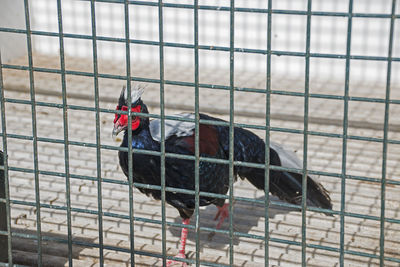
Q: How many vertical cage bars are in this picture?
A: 12